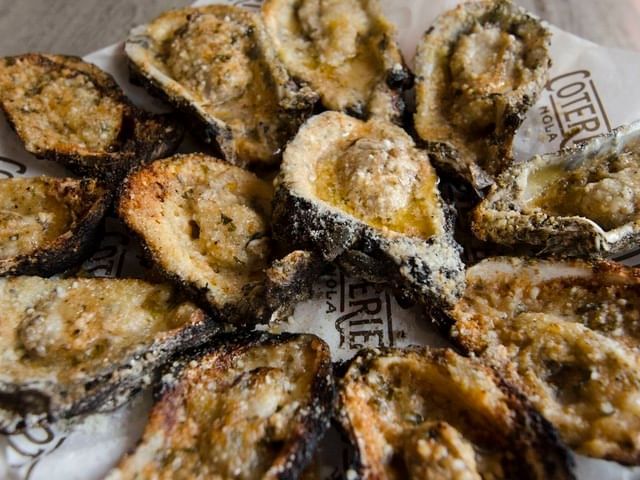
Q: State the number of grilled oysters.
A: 12